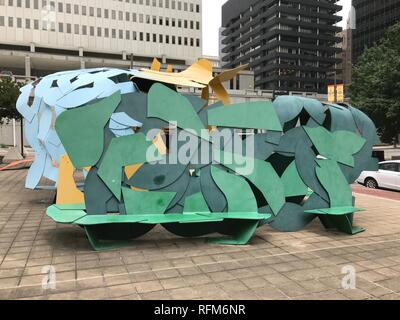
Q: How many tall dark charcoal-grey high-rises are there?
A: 2